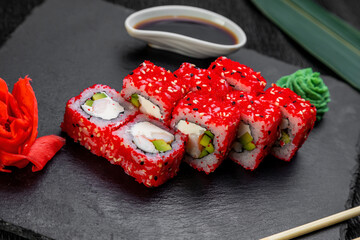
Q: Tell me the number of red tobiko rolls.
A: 8